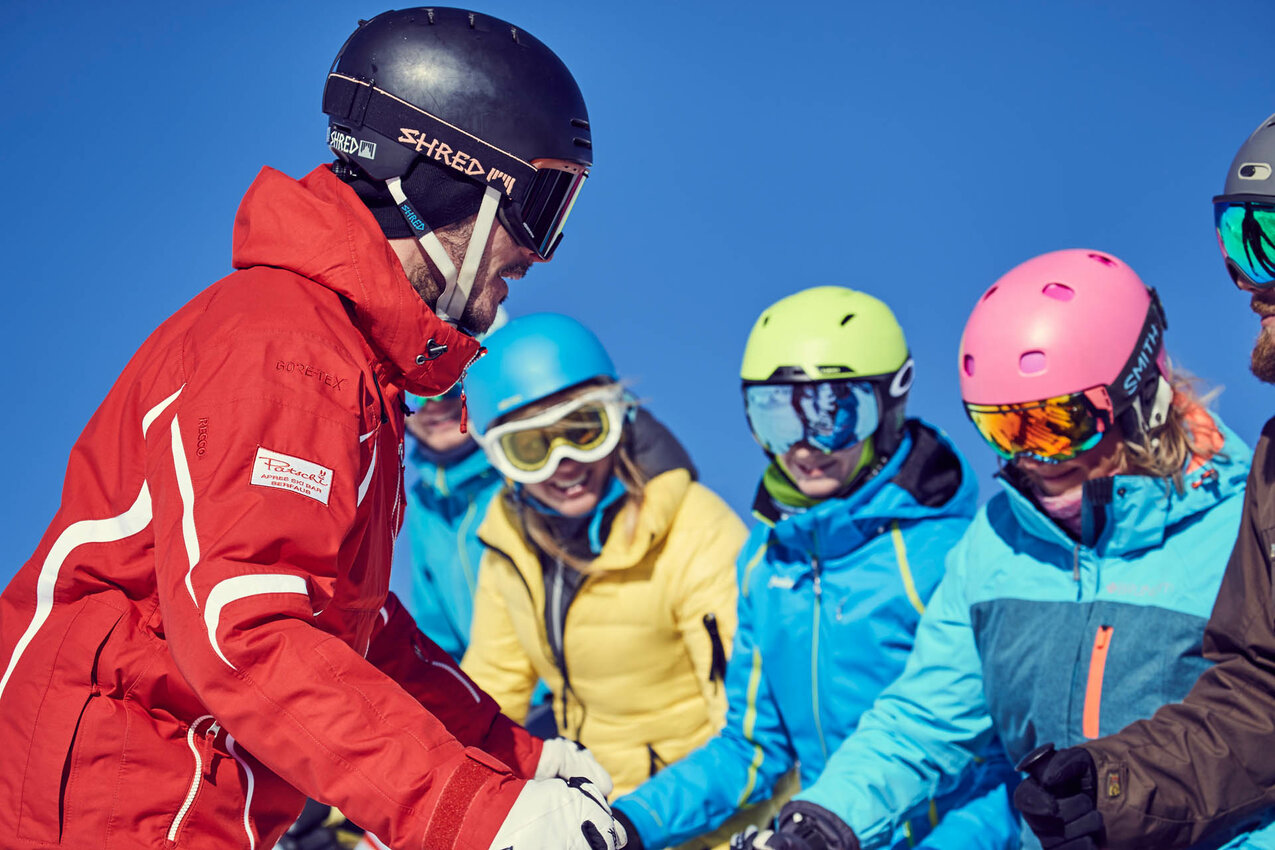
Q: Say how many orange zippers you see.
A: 1